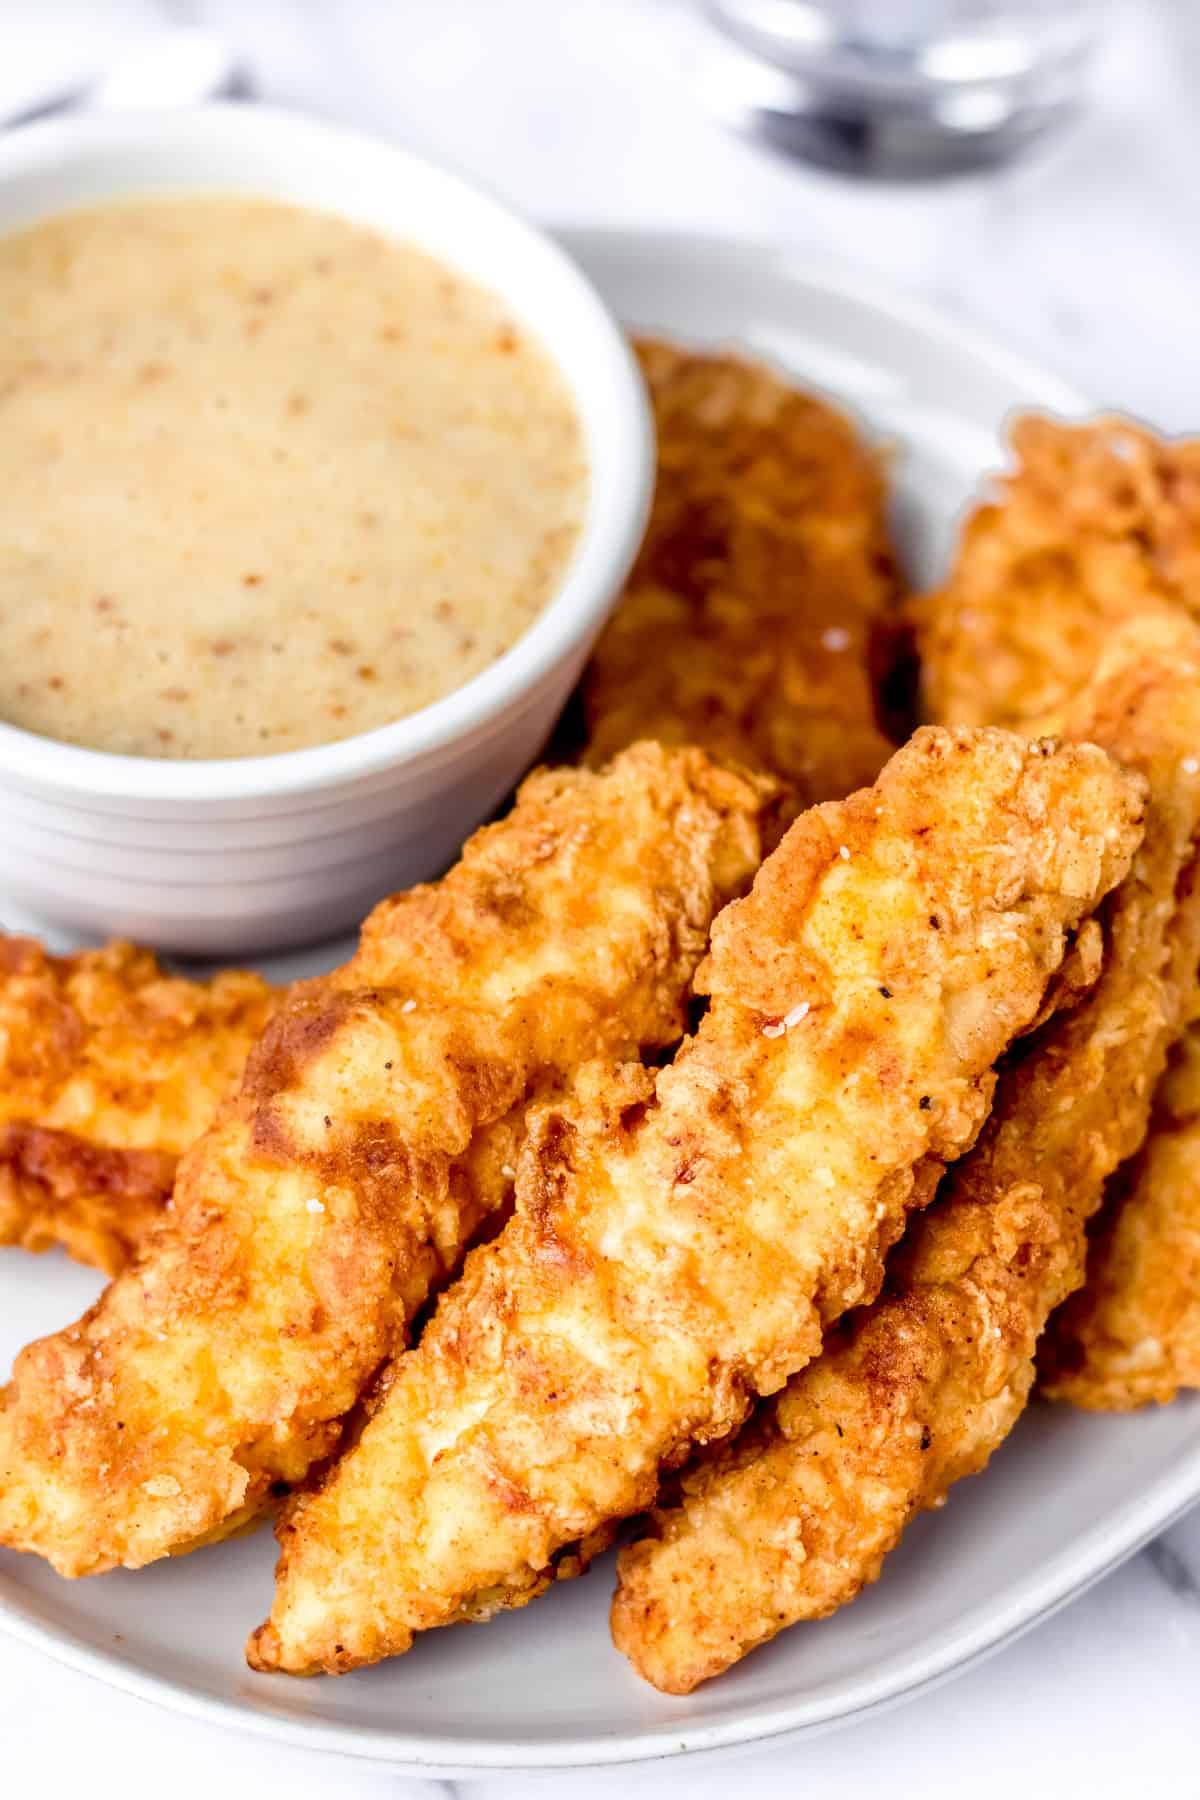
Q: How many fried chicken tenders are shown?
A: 7